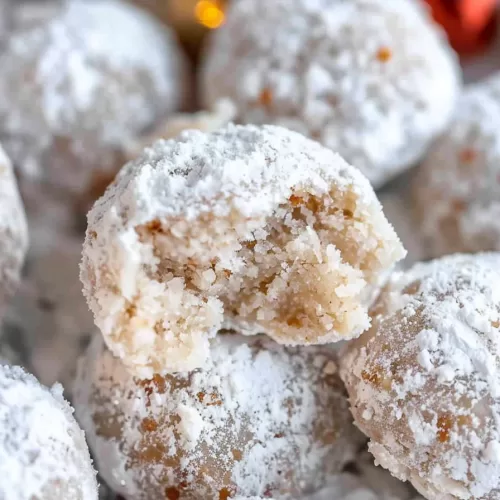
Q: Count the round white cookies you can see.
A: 8